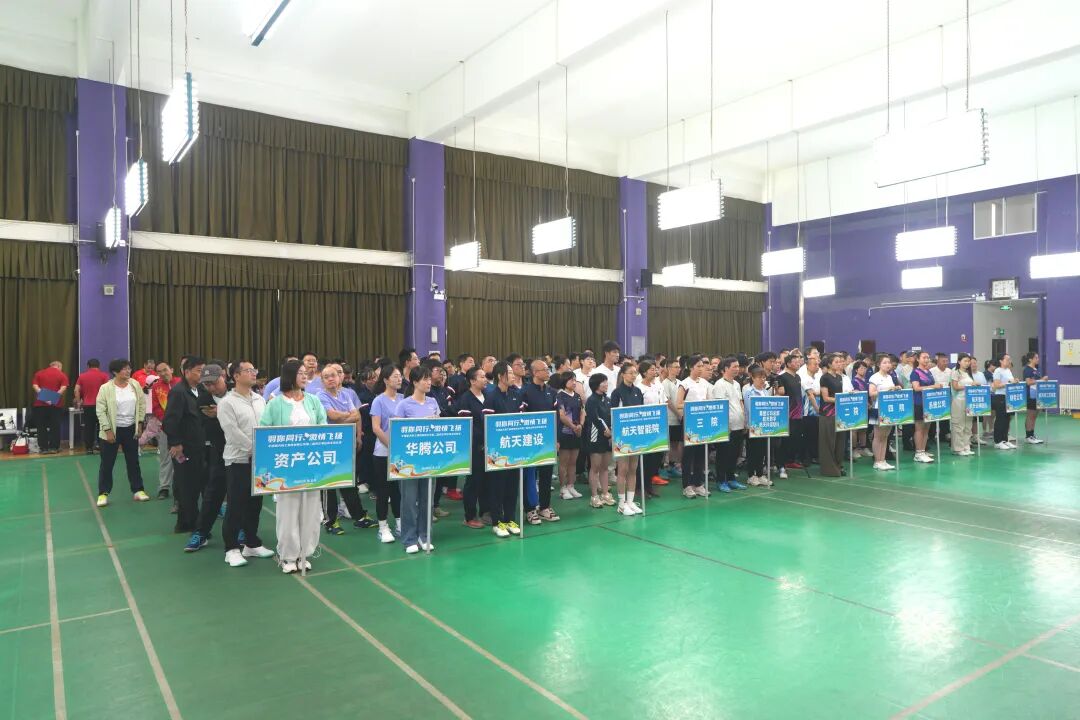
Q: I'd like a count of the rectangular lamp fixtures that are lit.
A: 14